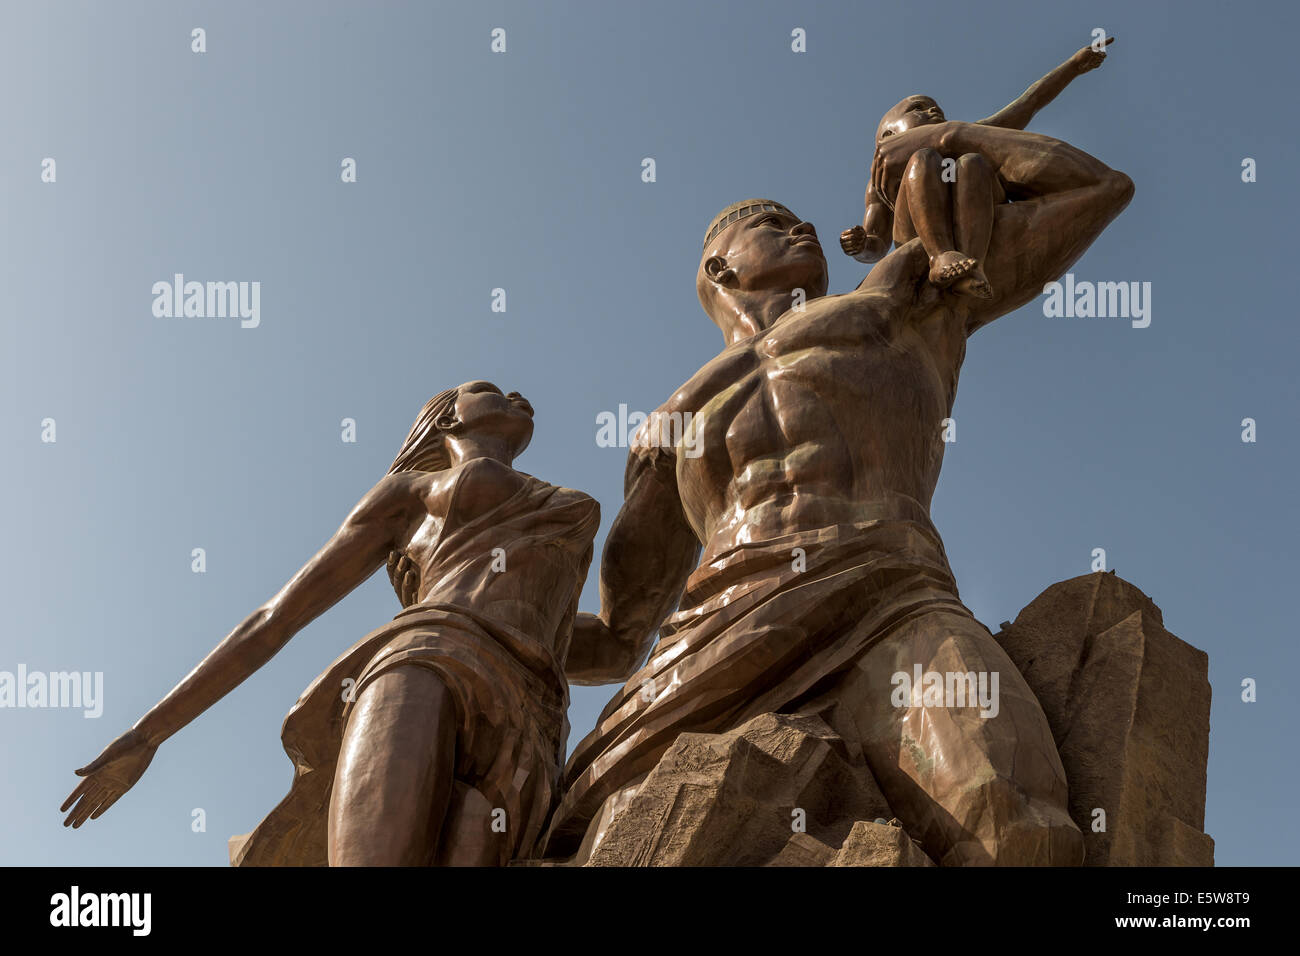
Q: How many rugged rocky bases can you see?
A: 2